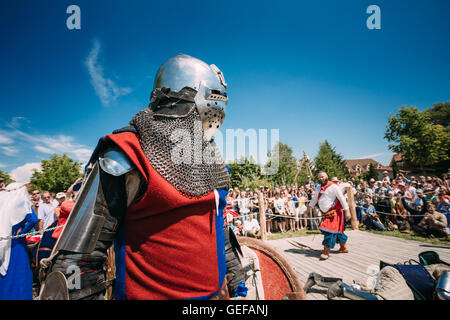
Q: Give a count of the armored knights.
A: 2